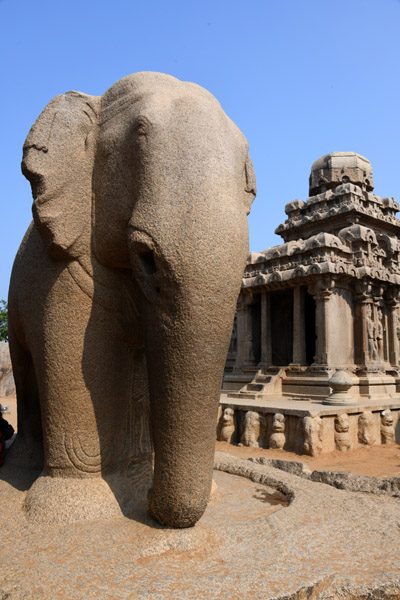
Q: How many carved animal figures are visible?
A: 8